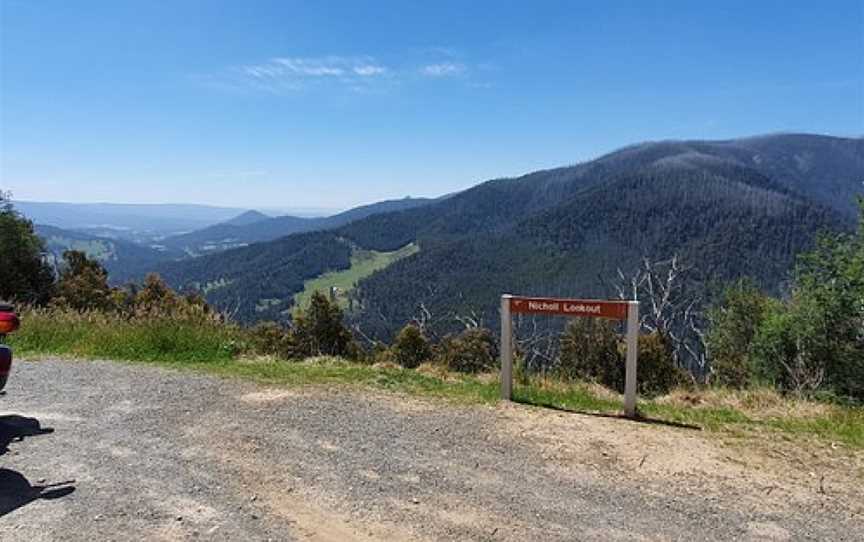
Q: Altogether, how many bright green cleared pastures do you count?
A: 1